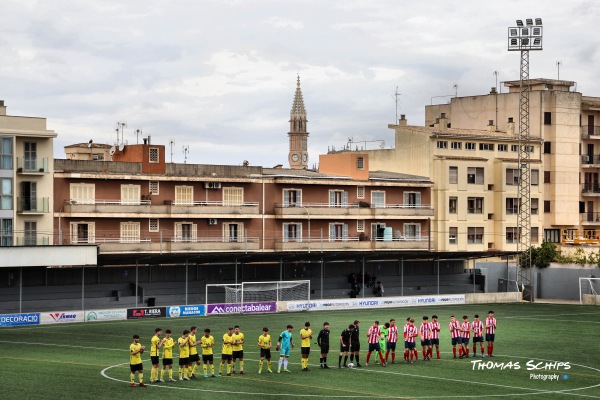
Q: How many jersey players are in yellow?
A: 10